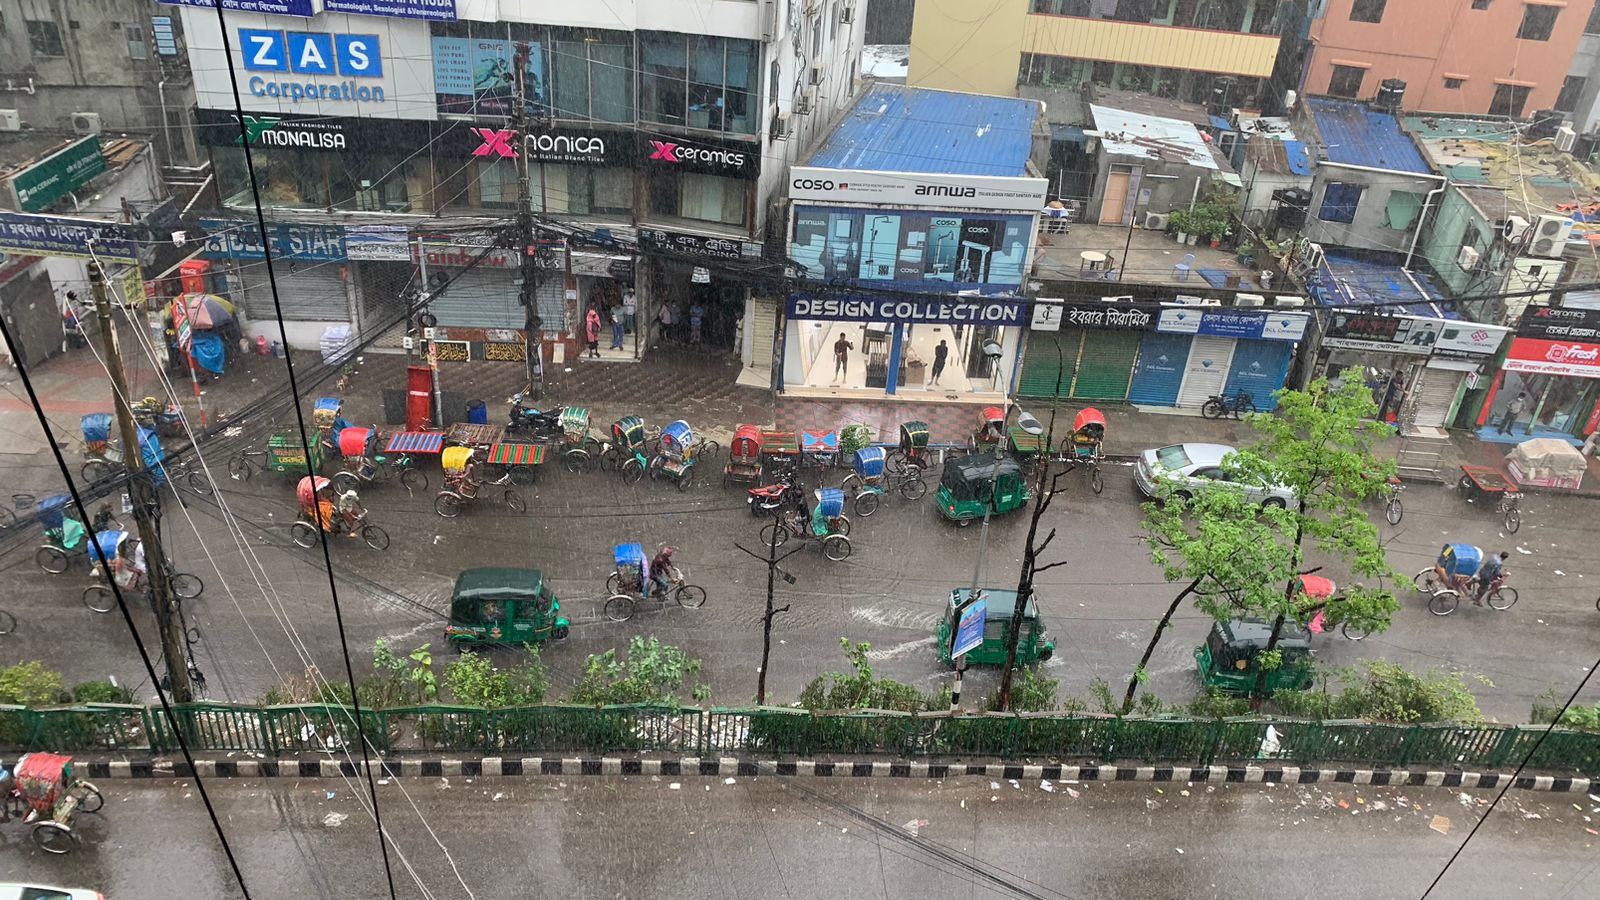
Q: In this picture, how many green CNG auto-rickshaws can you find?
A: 4